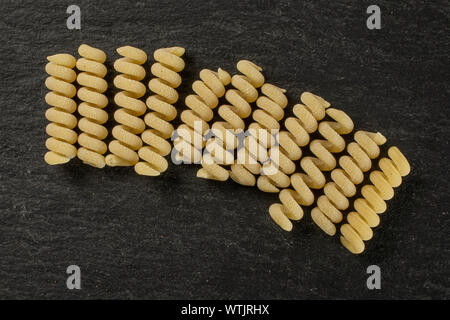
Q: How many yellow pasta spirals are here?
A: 11